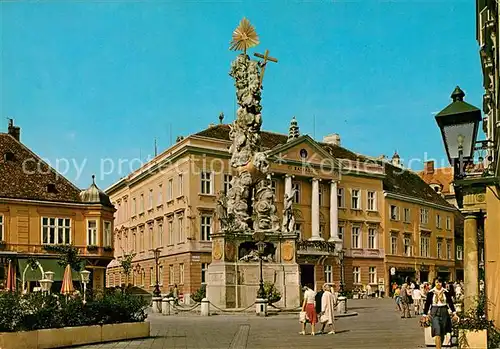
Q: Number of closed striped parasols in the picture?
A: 2